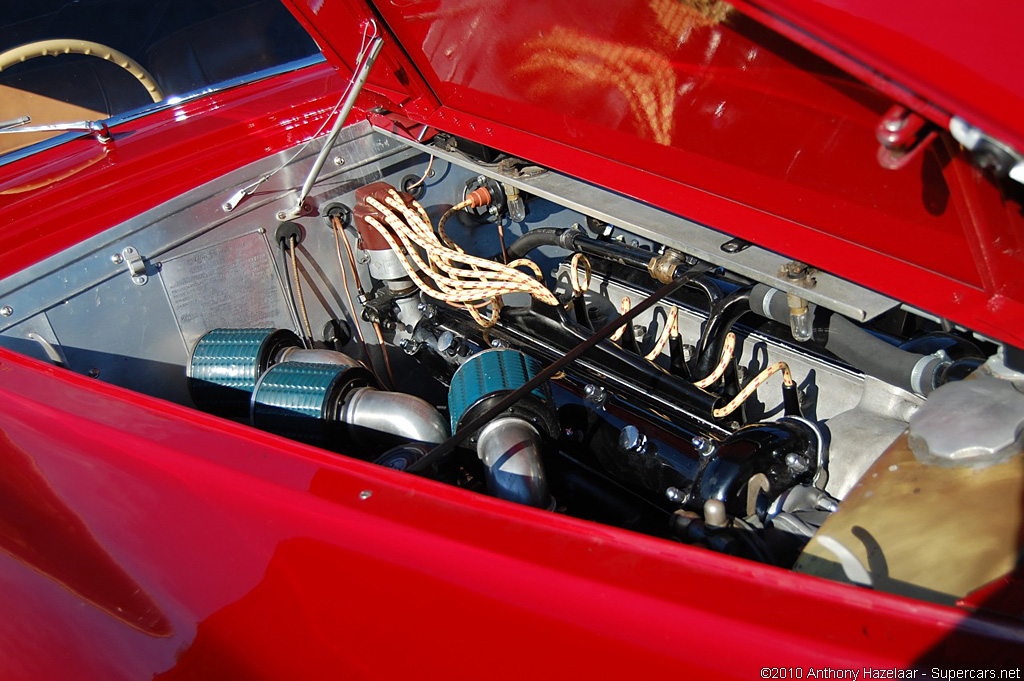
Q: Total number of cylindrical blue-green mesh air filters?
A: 3